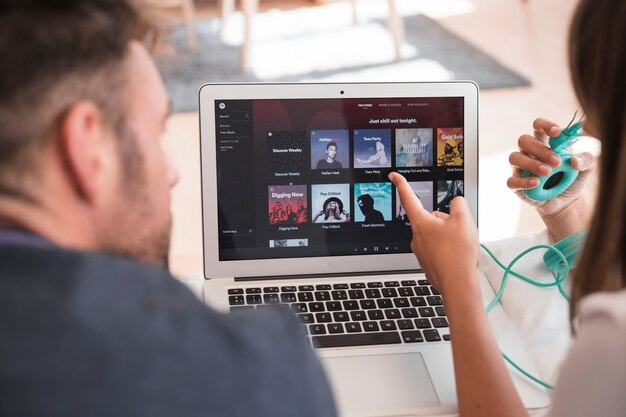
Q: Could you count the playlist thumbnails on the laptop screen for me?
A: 11